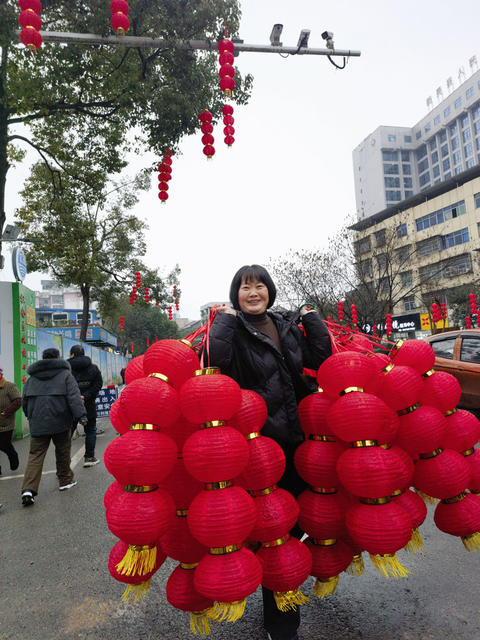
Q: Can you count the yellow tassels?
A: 11